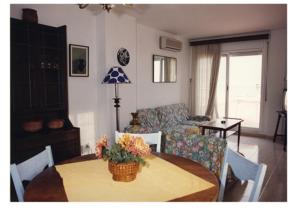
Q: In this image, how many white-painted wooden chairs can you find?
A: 3